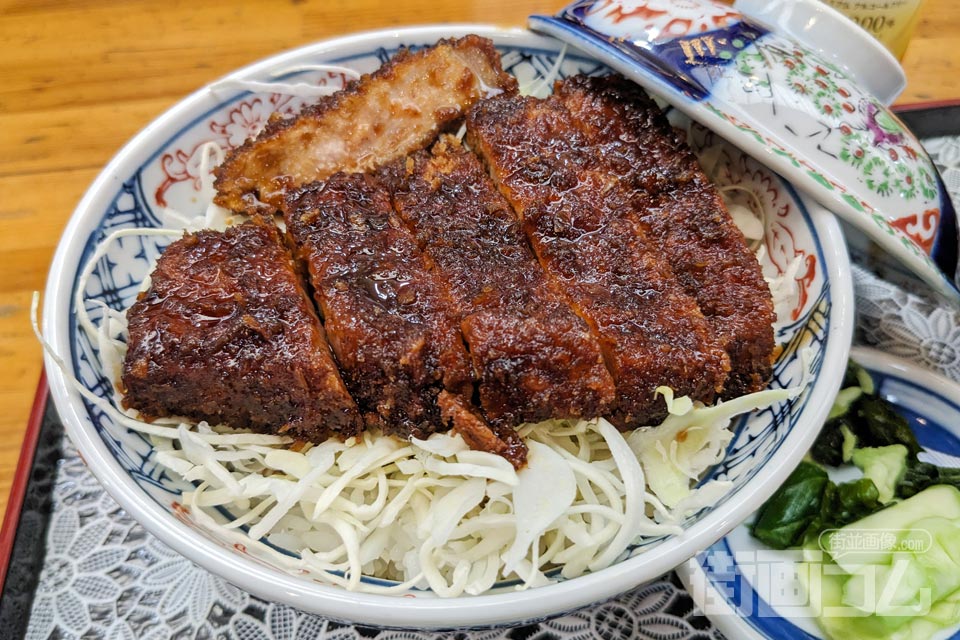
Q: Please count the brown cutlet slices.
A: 6